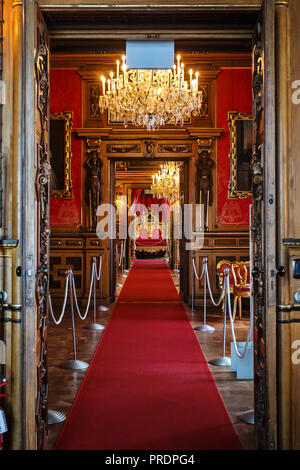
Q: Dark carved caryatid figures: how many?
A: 2